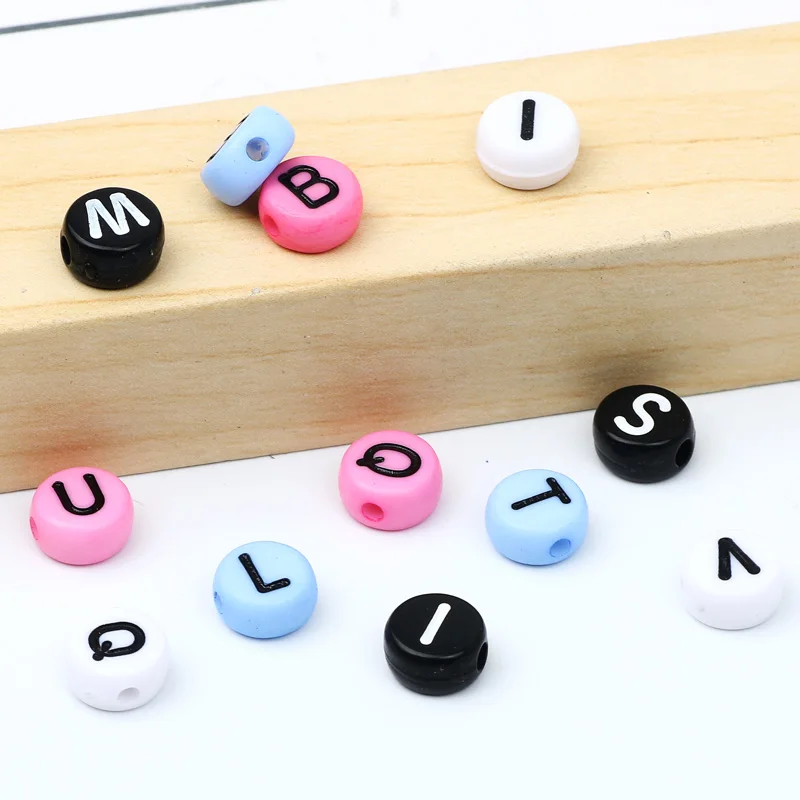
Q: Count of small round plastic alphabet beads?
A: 12